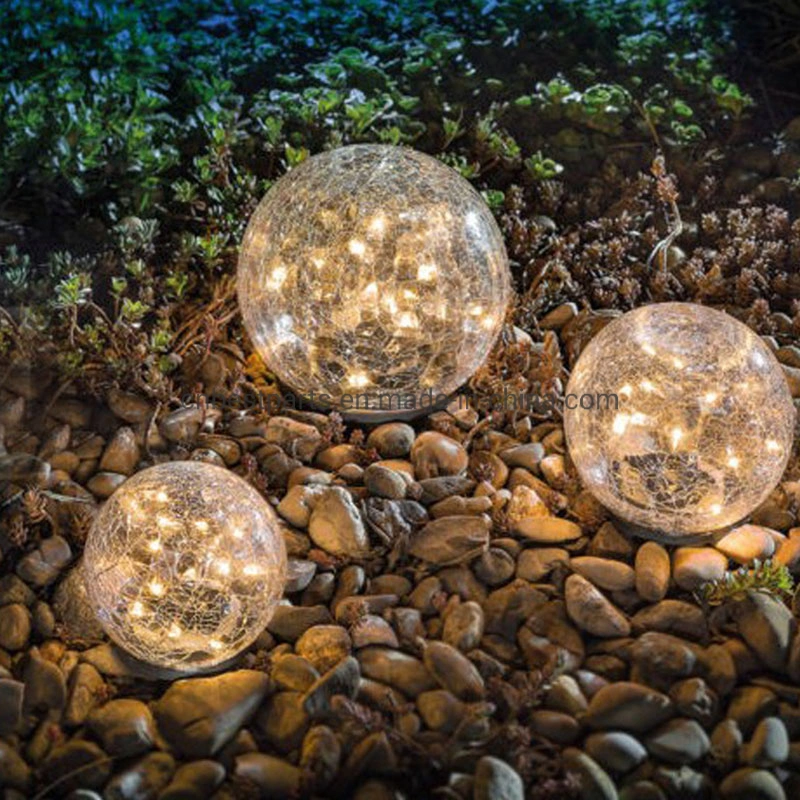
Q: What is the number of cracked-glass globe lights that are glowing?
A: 3